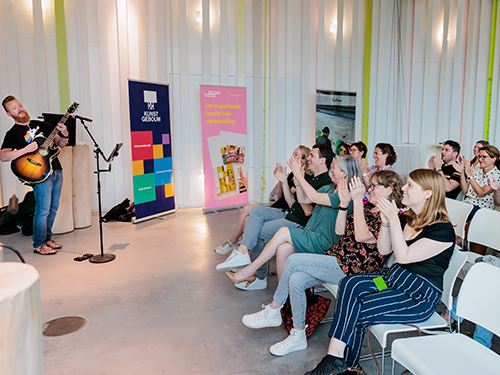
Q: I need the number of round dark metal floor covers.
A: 1